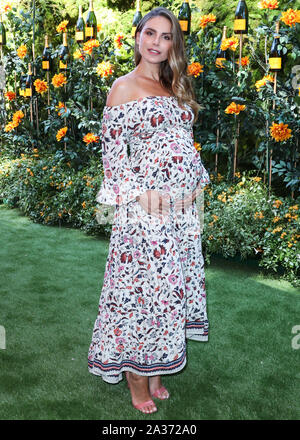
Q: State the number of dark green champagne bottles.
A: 12